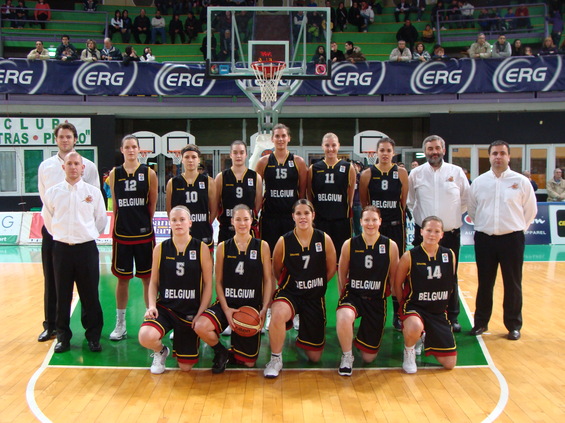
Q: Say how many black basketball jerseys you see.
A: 11